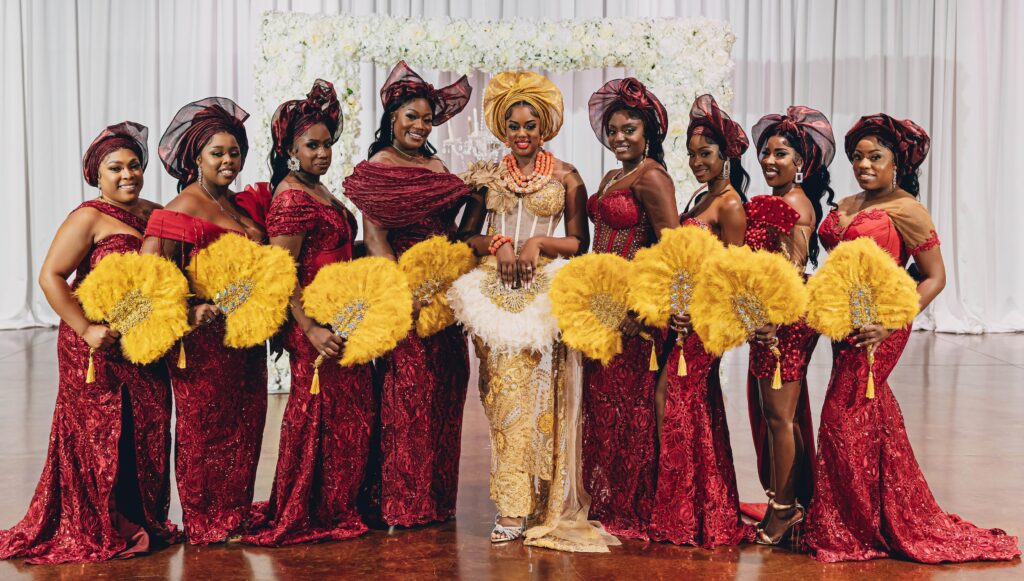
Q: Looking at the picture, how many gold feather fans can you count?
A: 8